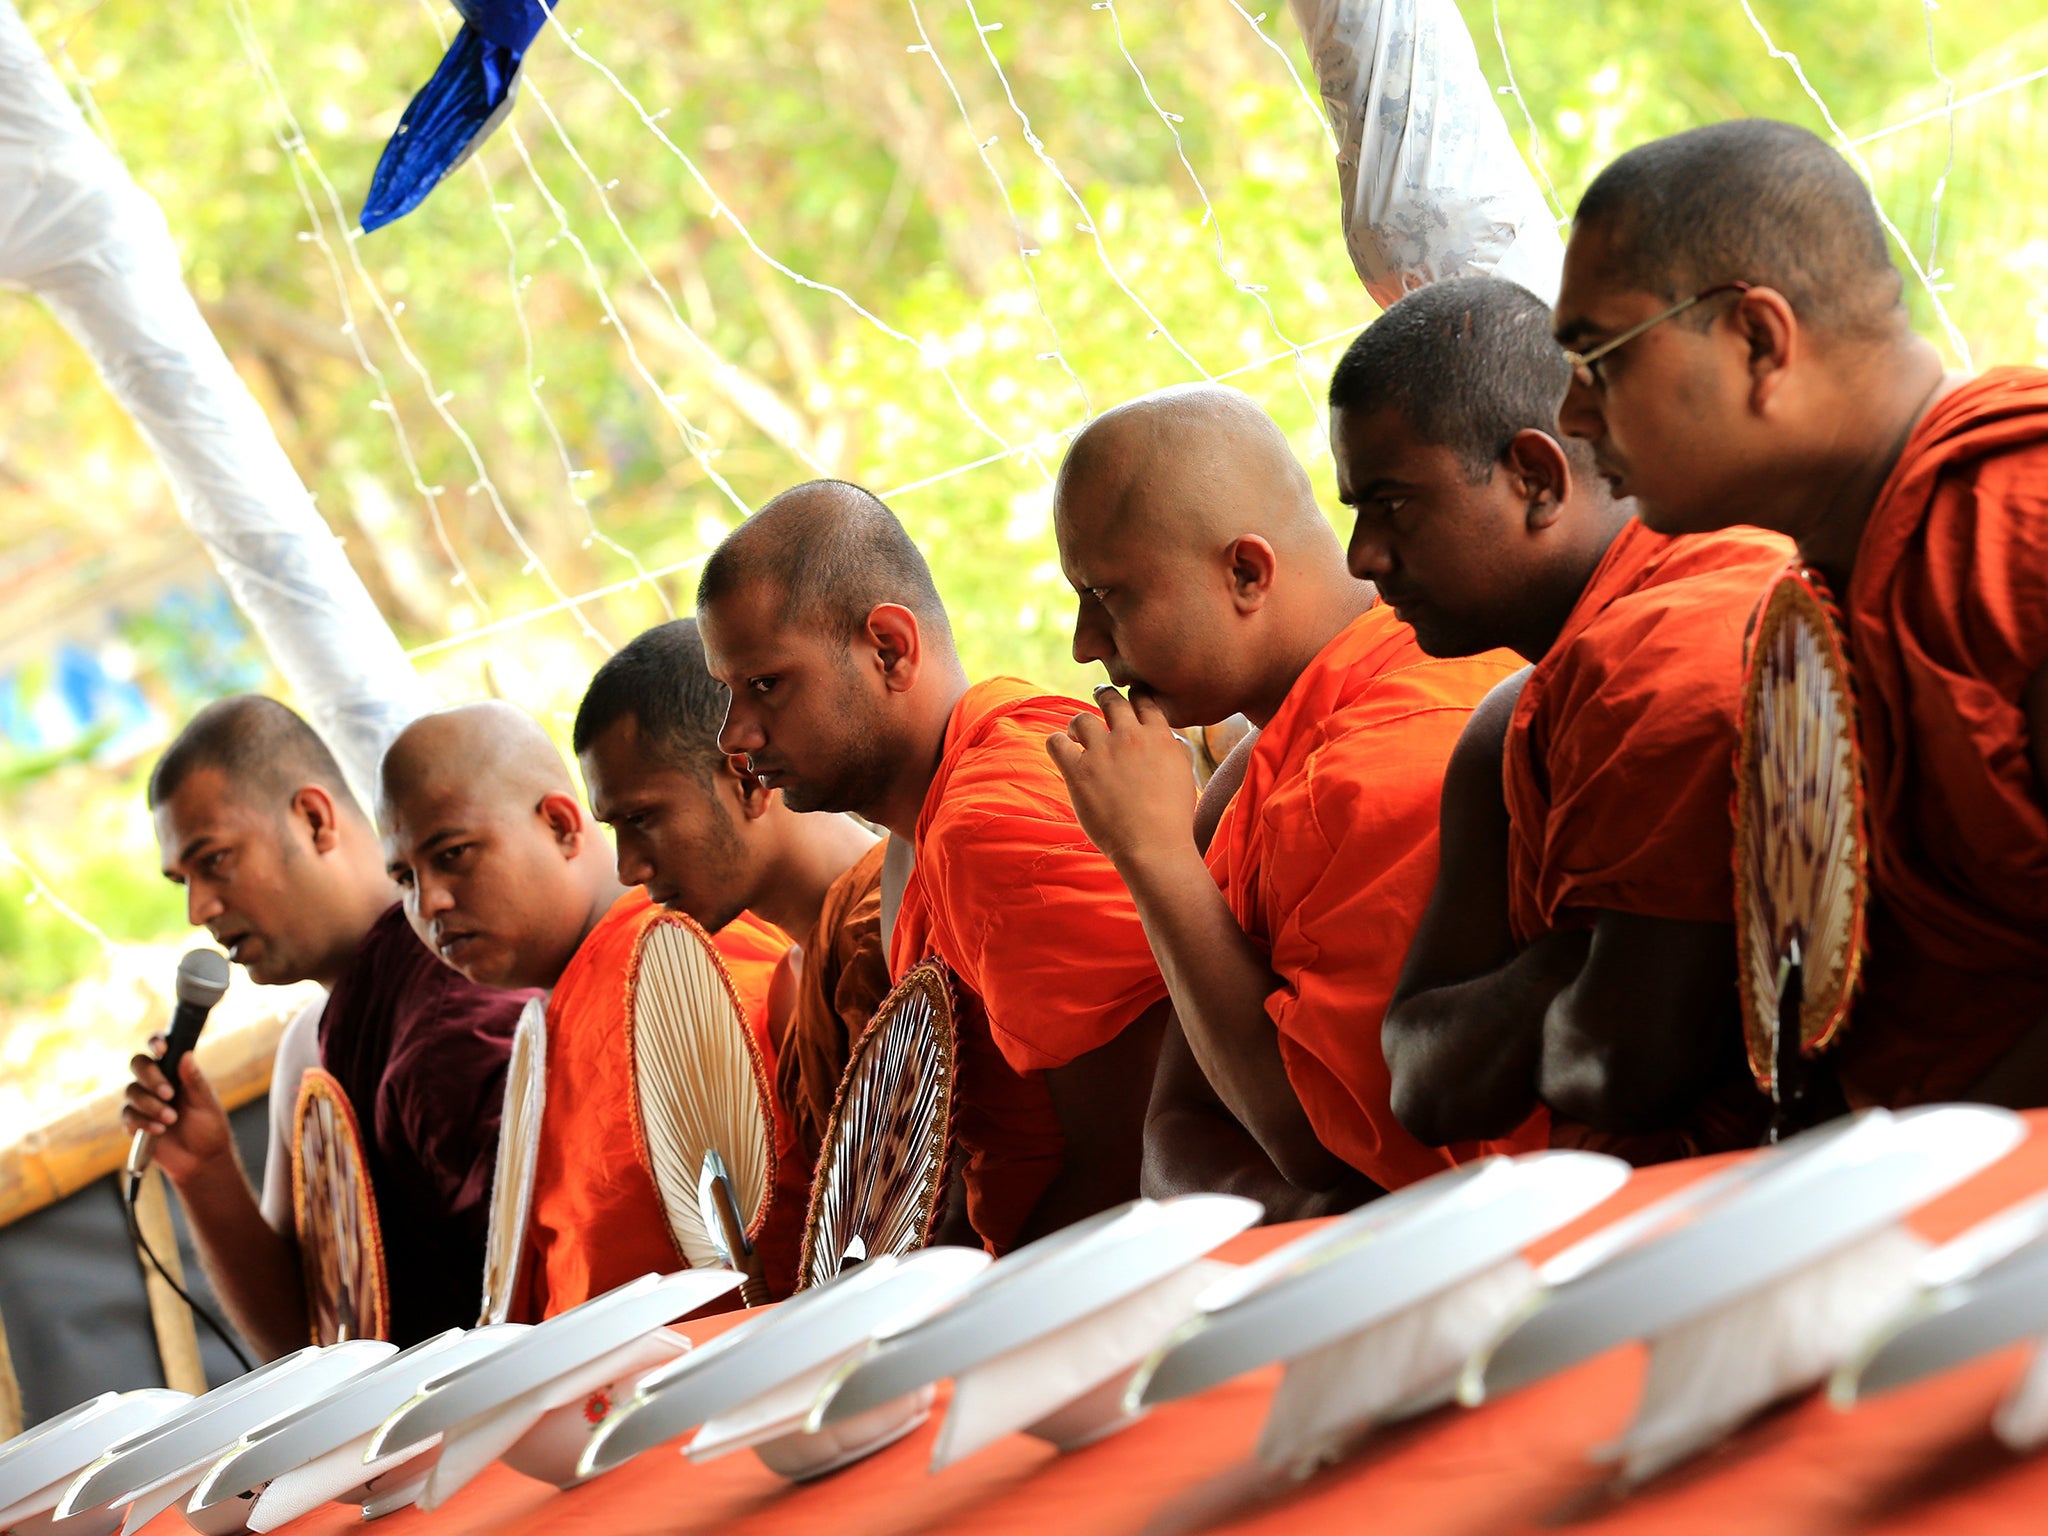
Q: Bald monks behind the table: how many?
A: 2